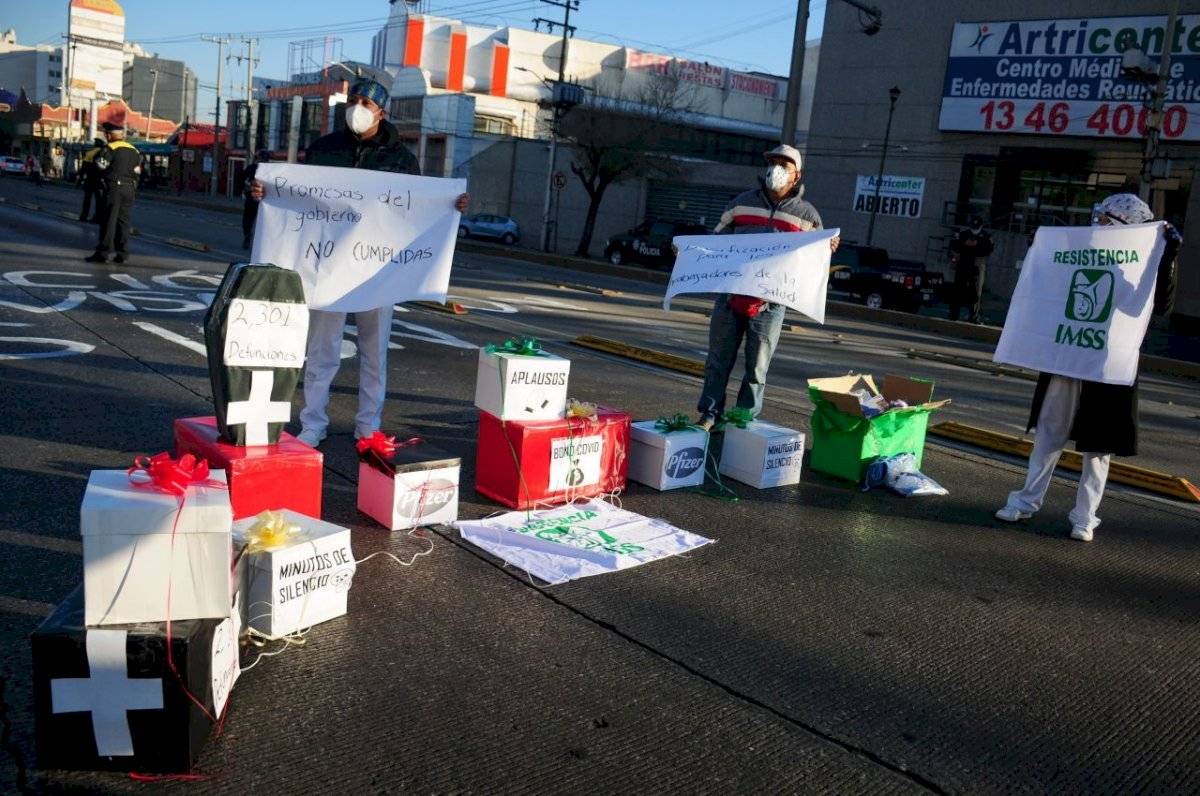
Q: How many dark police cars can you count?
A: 2